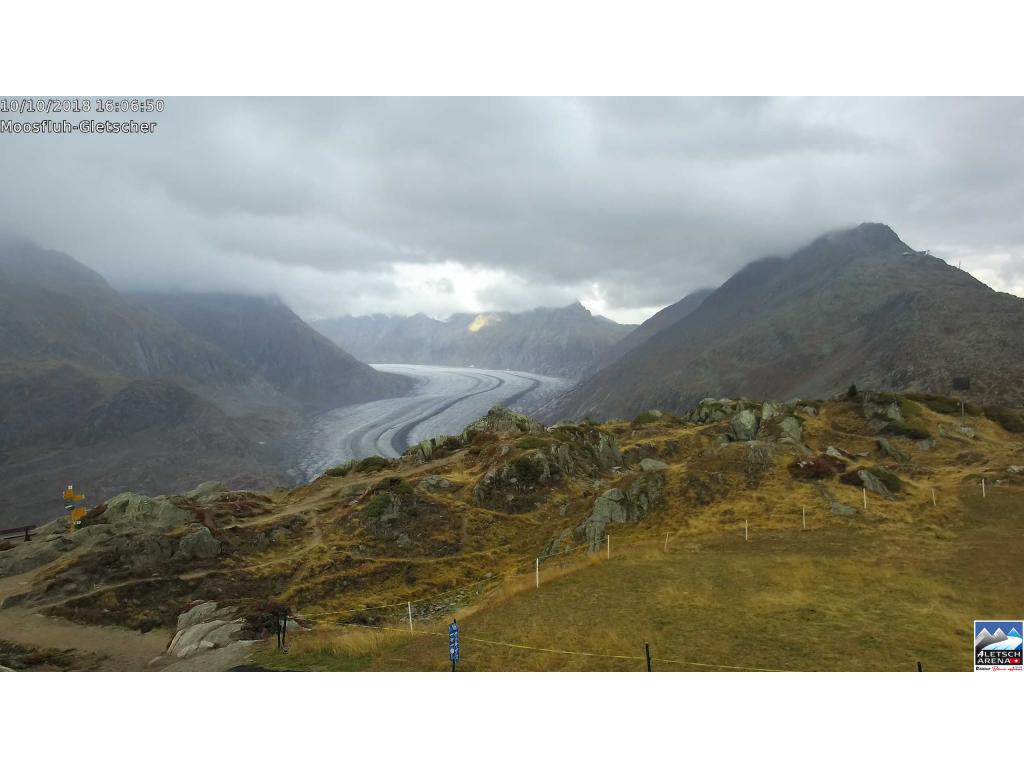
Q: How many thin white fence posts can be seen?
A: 9